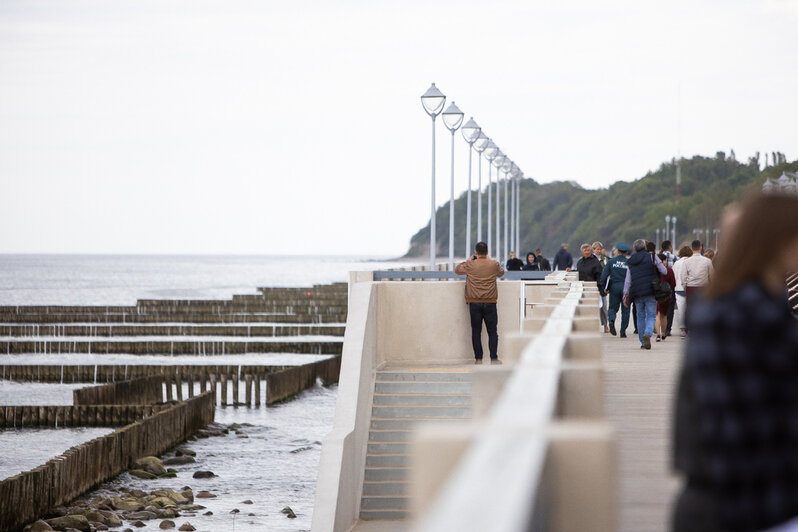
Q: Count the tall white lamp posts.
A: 9